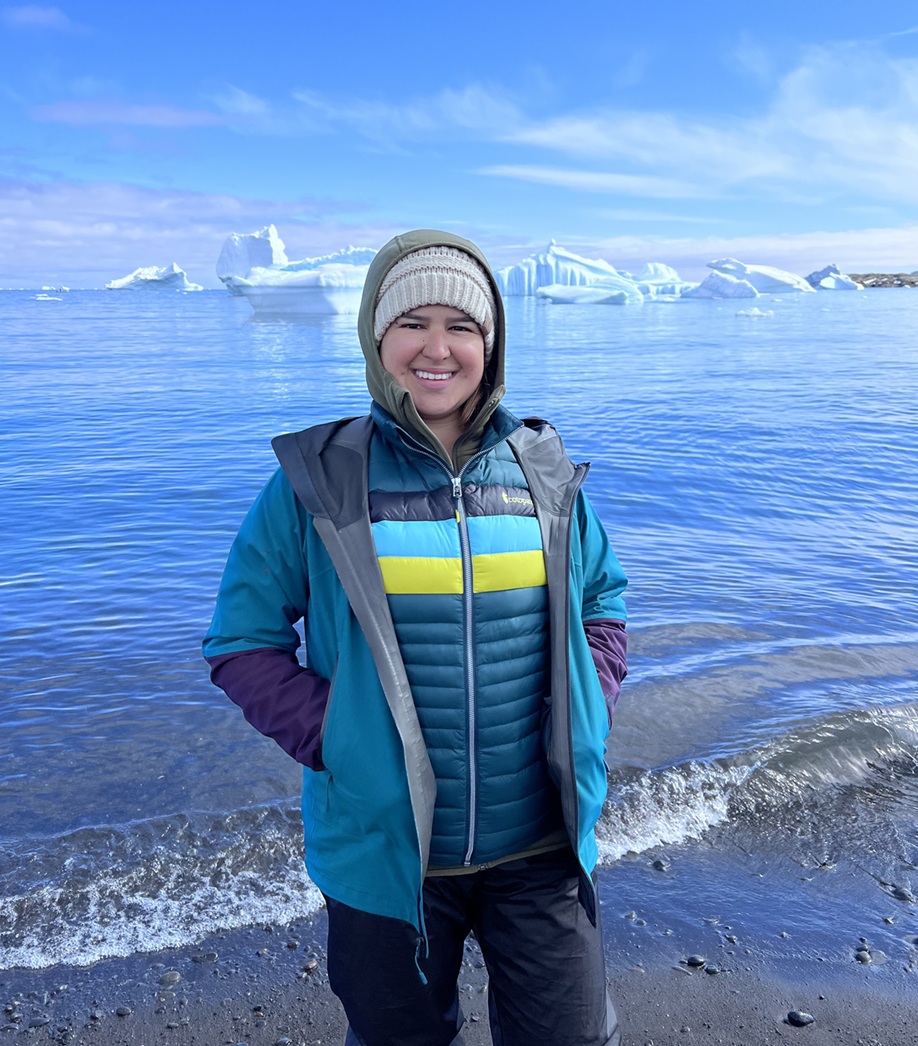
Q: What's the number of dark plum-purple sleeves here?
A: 2